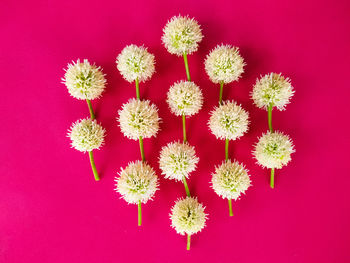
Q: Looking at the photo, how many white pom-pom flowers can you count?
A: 14